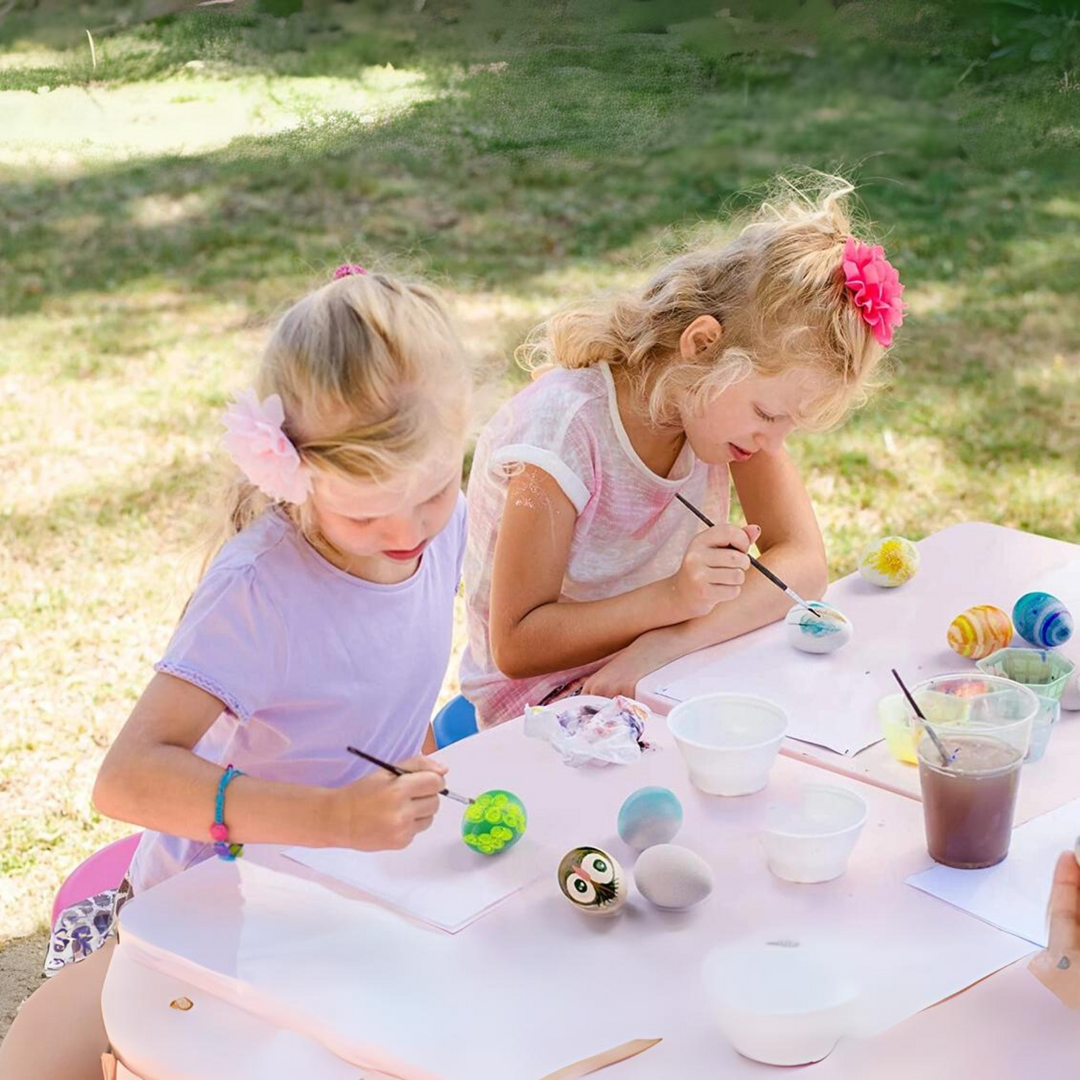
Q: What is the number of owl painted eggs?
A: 1